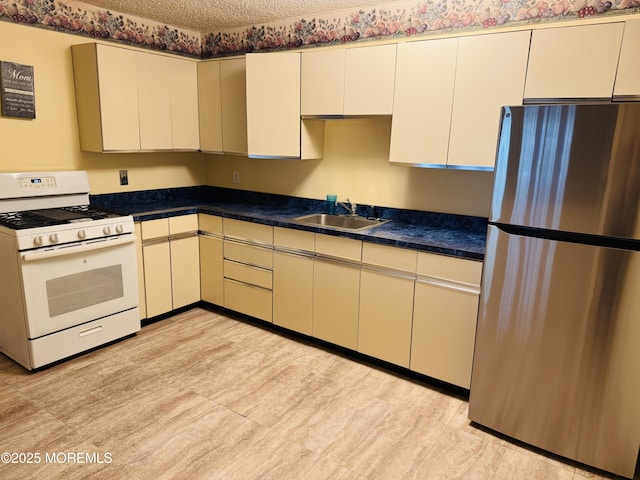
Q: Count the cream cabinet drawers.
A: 11